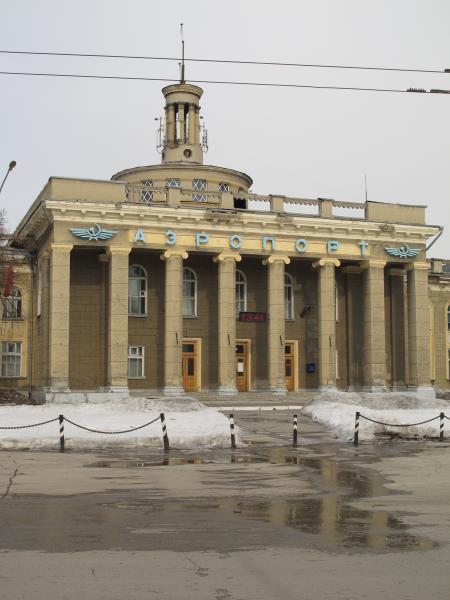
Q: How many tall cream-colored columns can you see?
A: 8